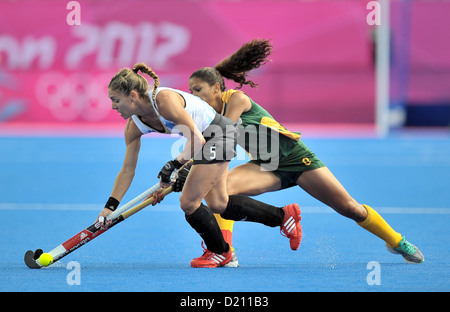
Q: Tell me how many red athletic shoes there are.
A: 2